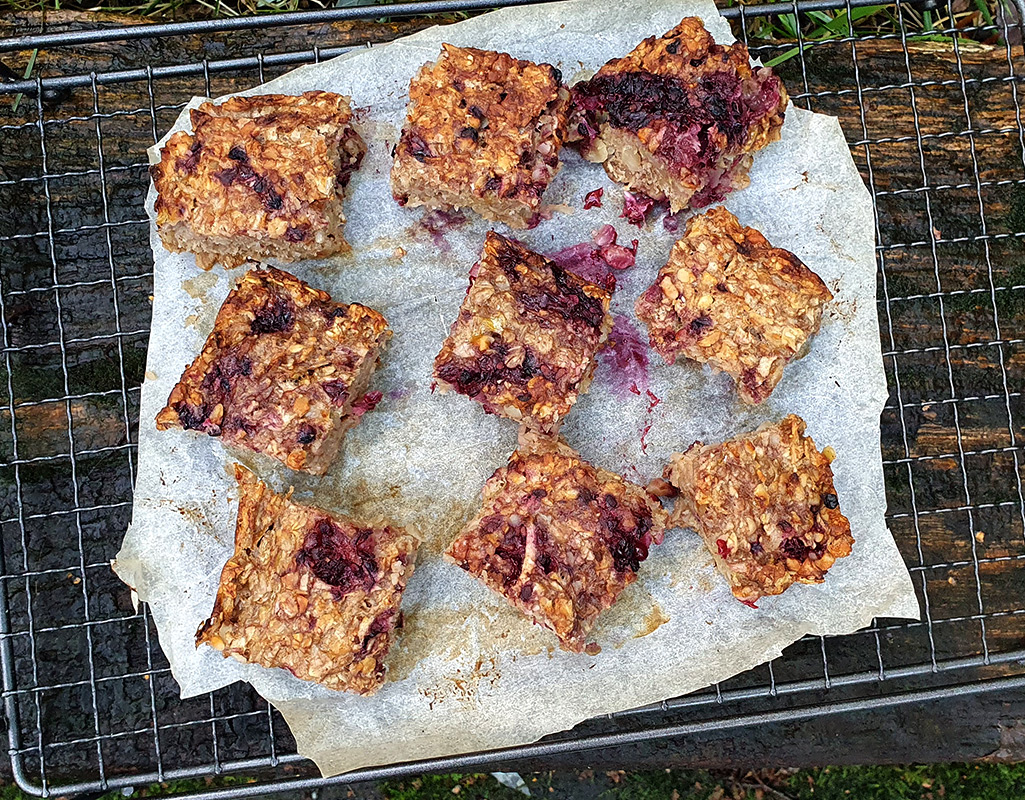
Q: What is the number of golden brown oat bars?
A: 9